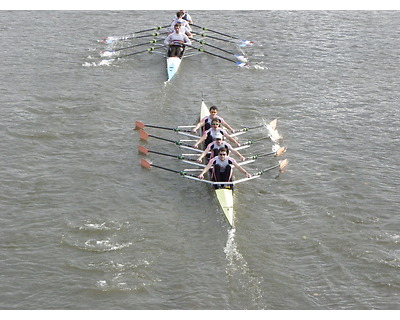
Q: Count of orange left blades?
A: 4